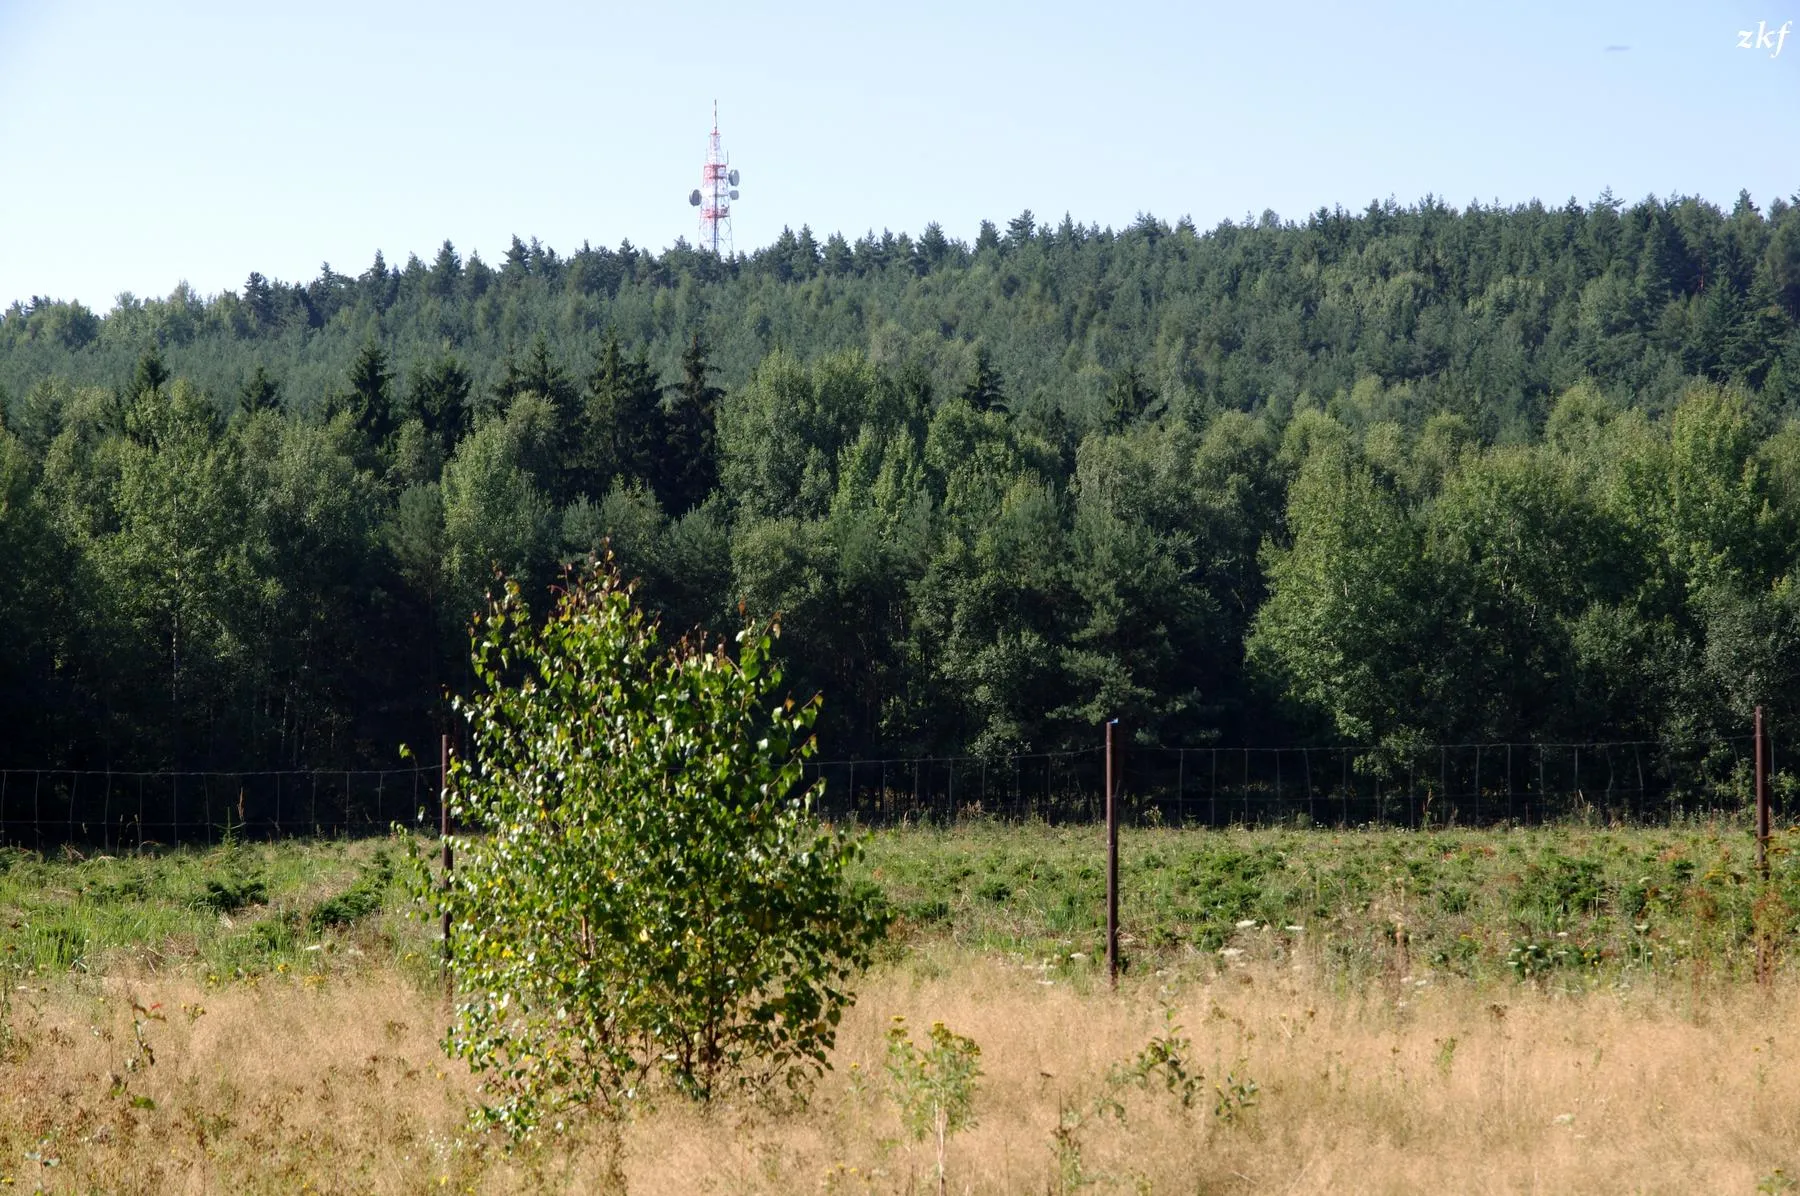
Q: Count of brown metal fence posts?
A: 3